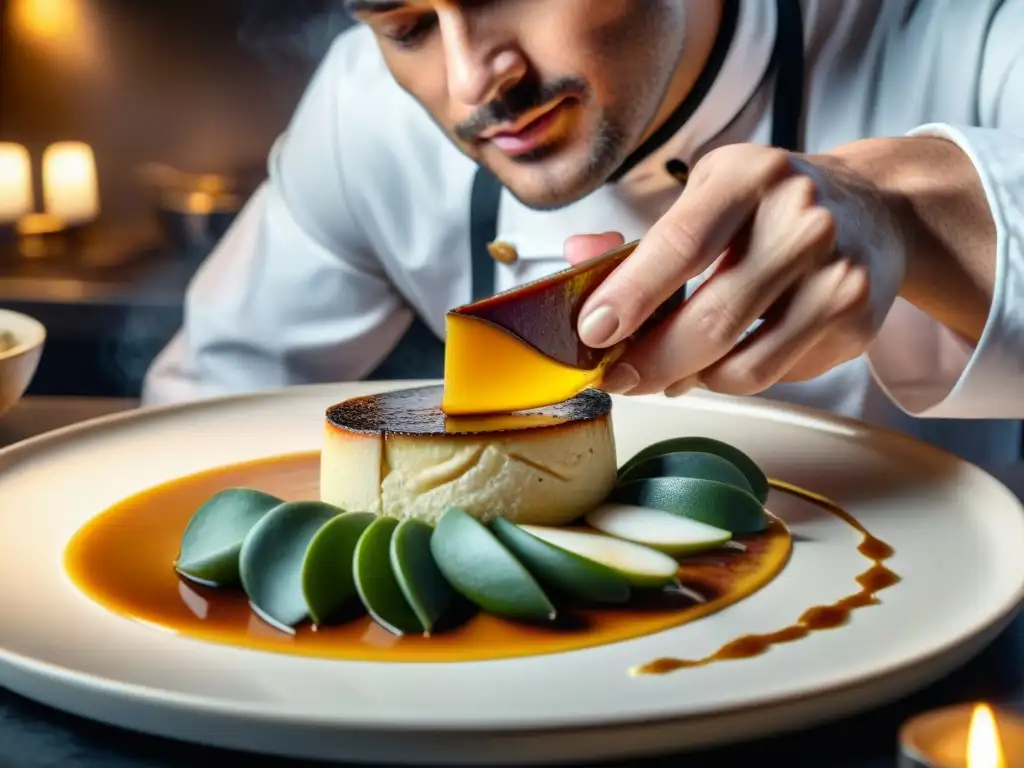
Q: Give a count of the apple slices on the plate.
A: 2